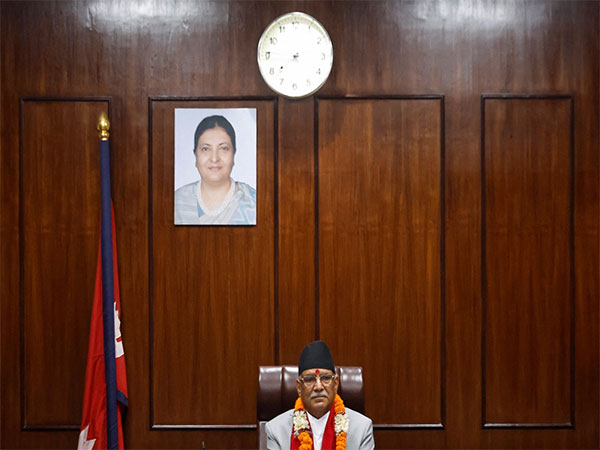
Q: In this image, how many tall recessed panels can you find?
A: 4